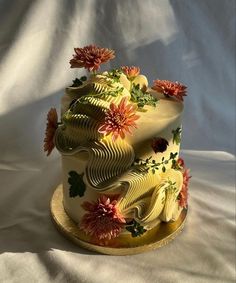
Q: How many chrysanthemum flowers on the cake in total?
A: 7